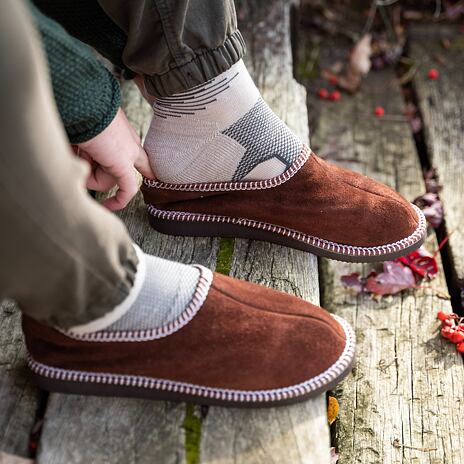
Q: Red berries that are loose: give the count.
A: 4